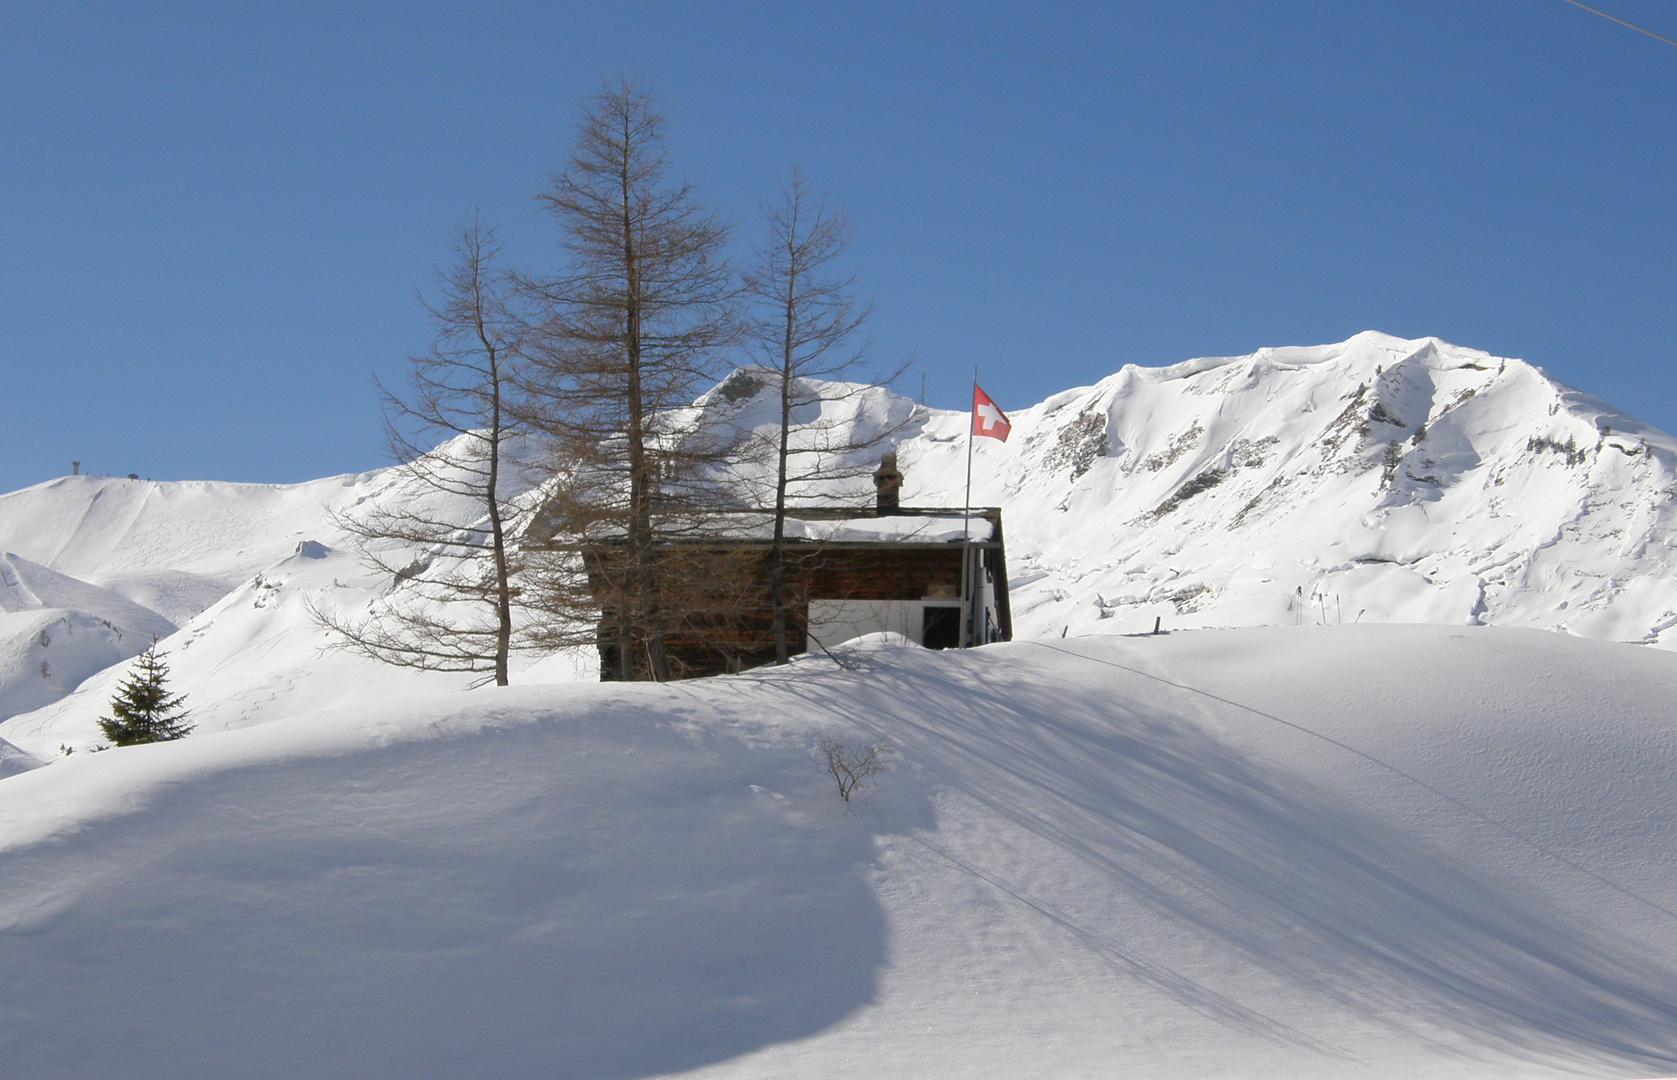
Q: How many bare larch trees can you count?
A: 3